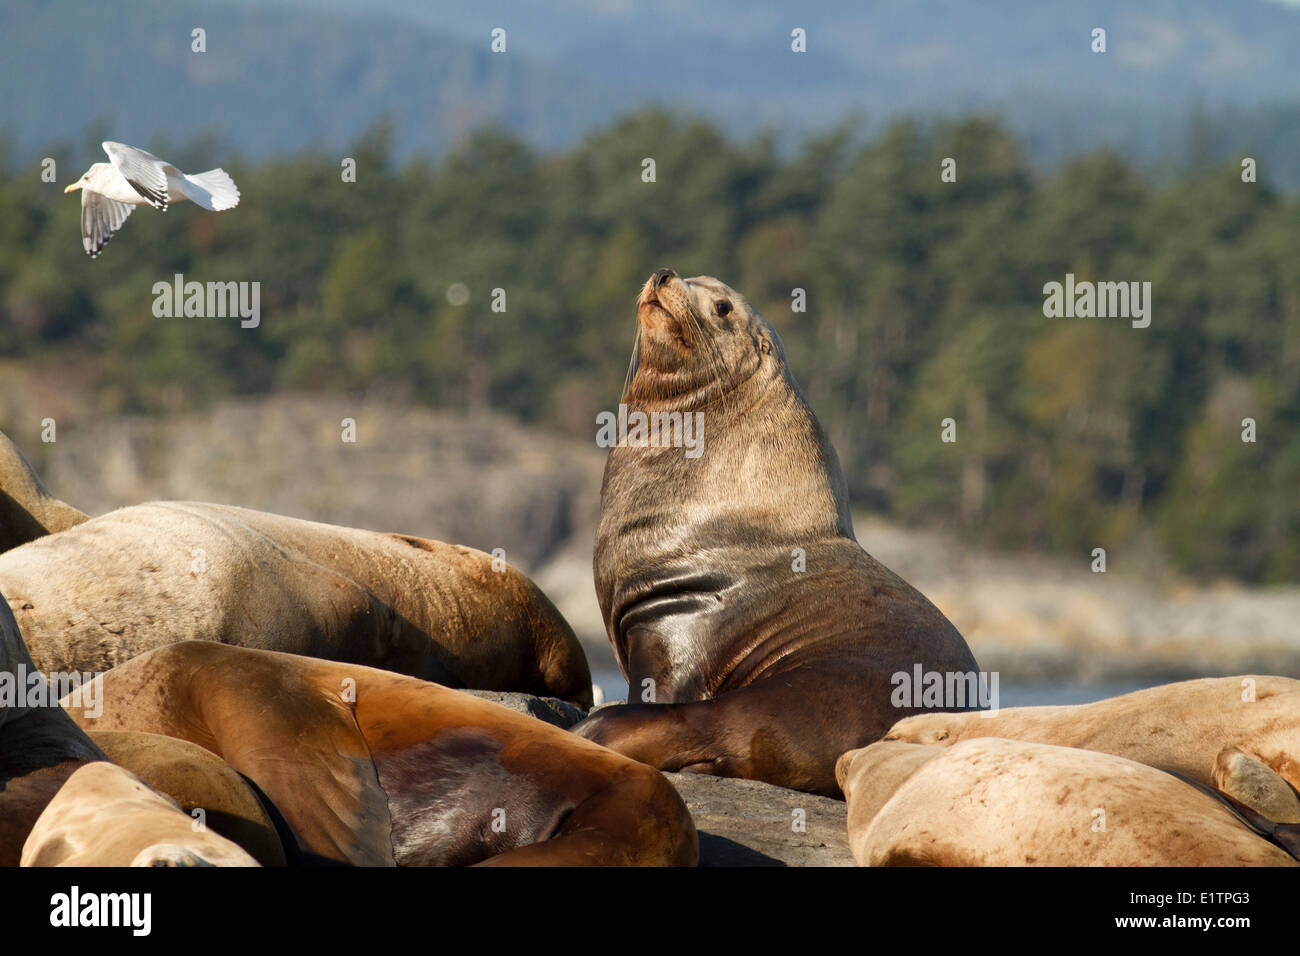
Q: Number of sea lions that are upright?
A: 1